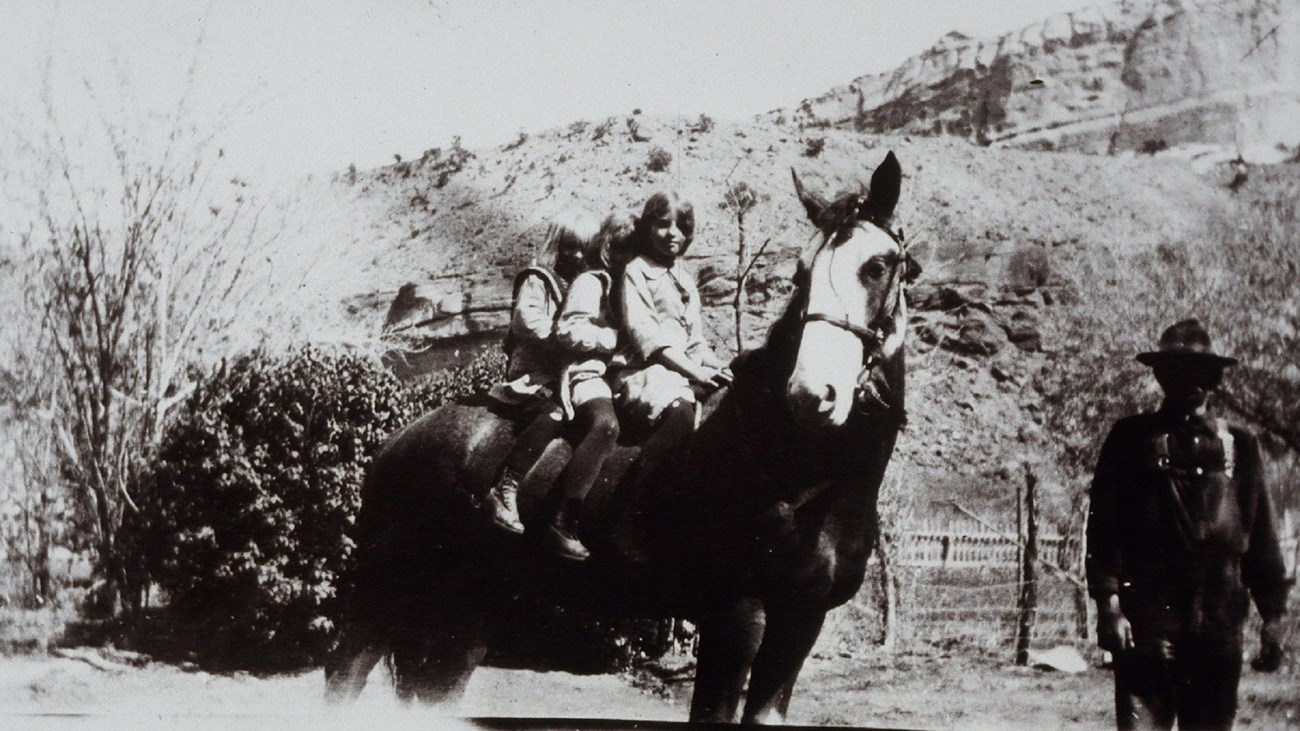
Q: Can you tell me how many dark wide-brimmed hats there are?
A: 1